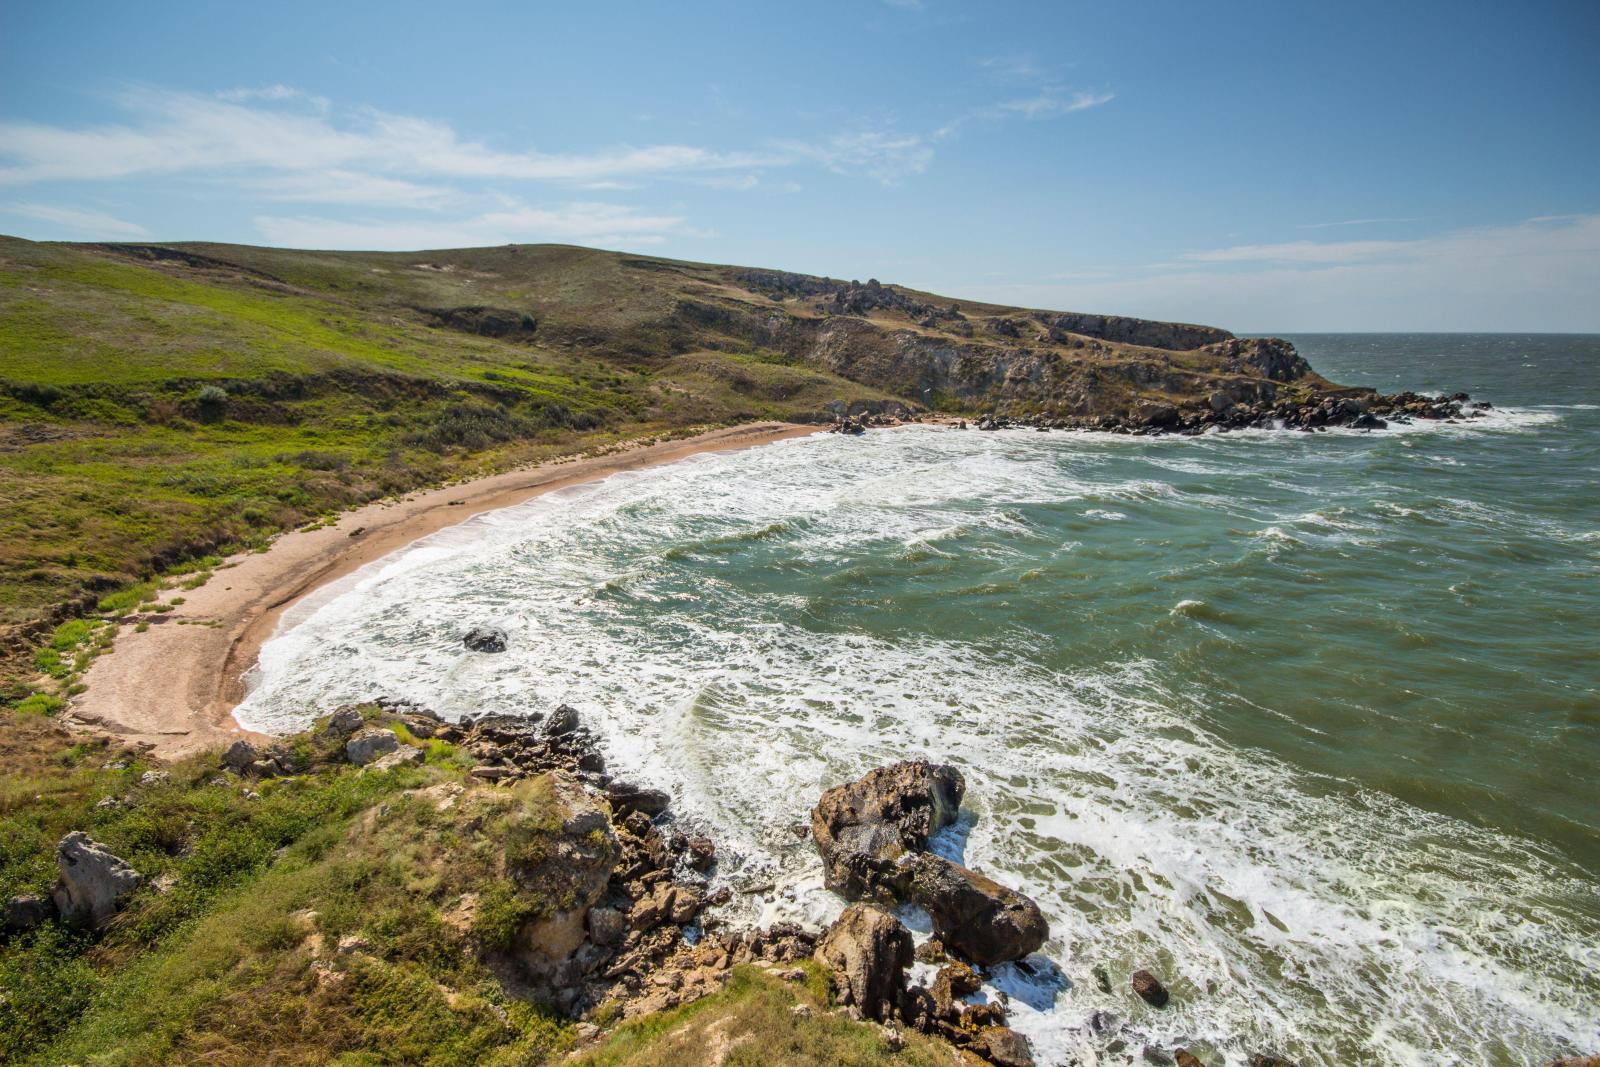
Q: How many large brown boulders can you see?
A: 3